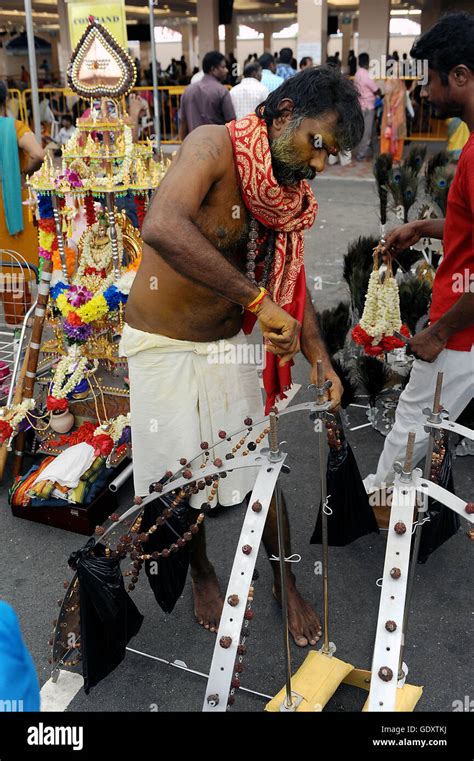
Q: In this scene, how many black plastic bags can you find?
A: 4